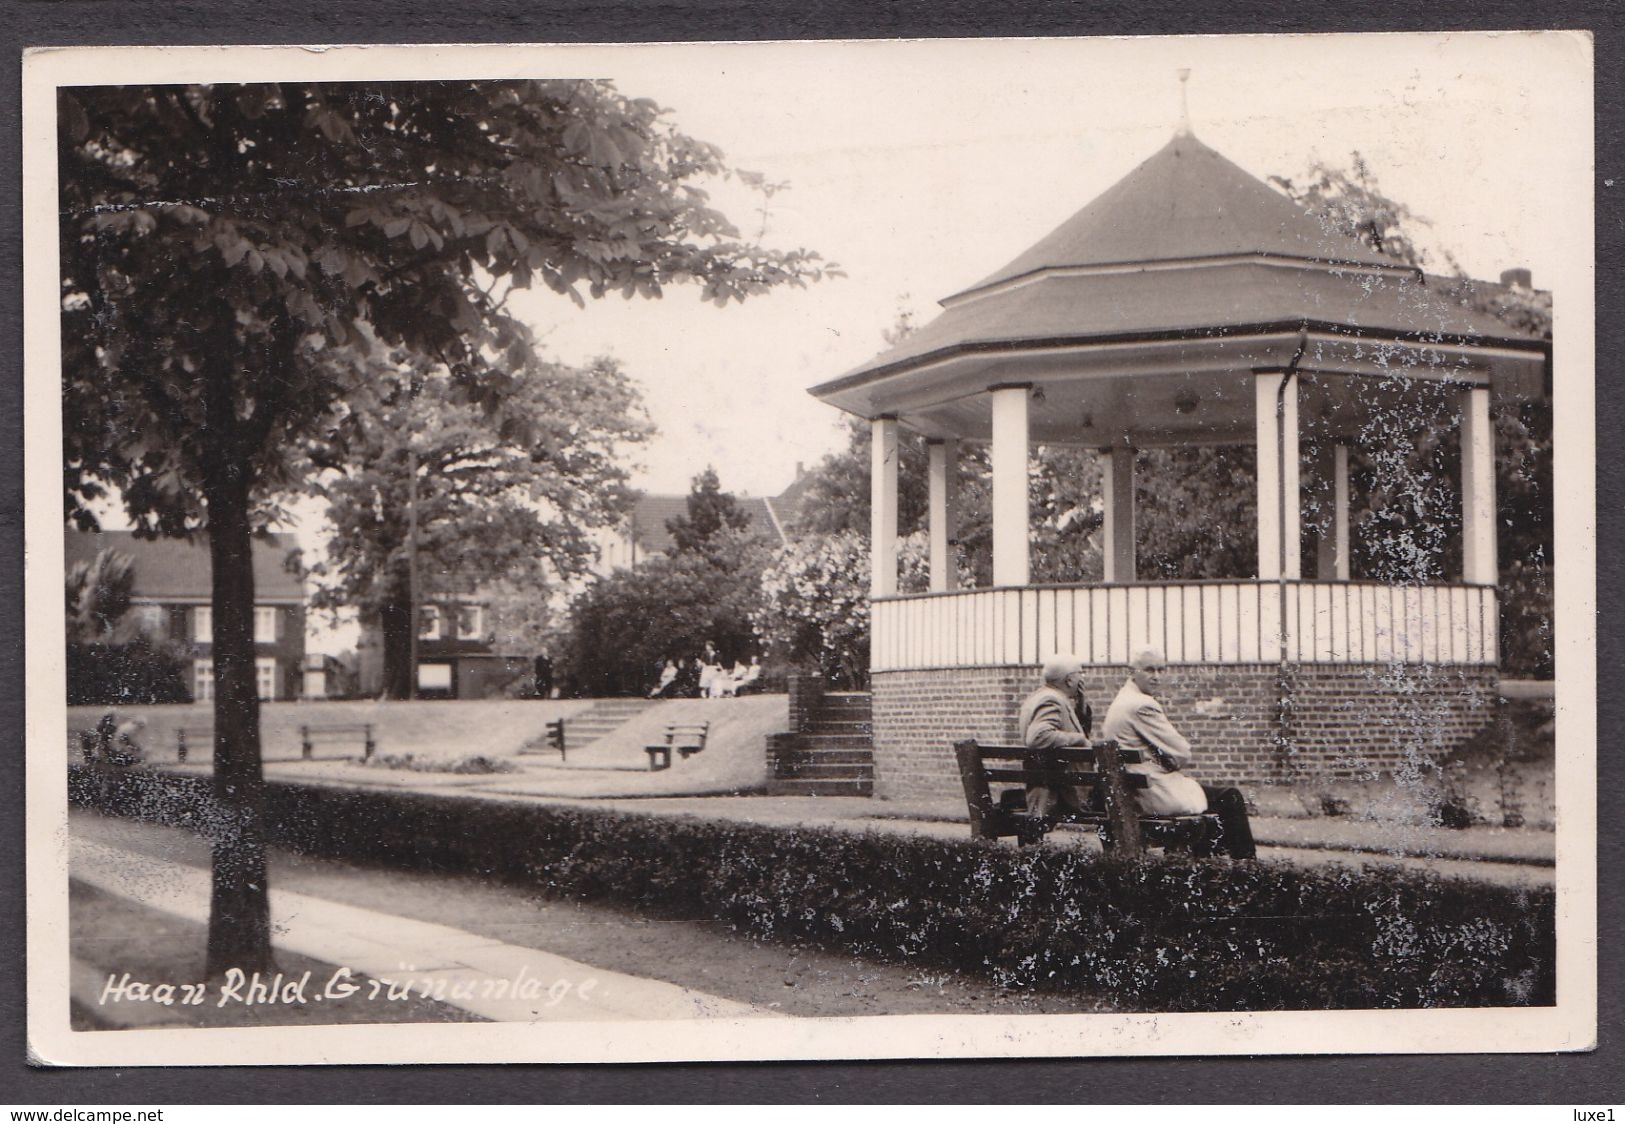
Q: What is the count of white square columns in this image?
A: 7